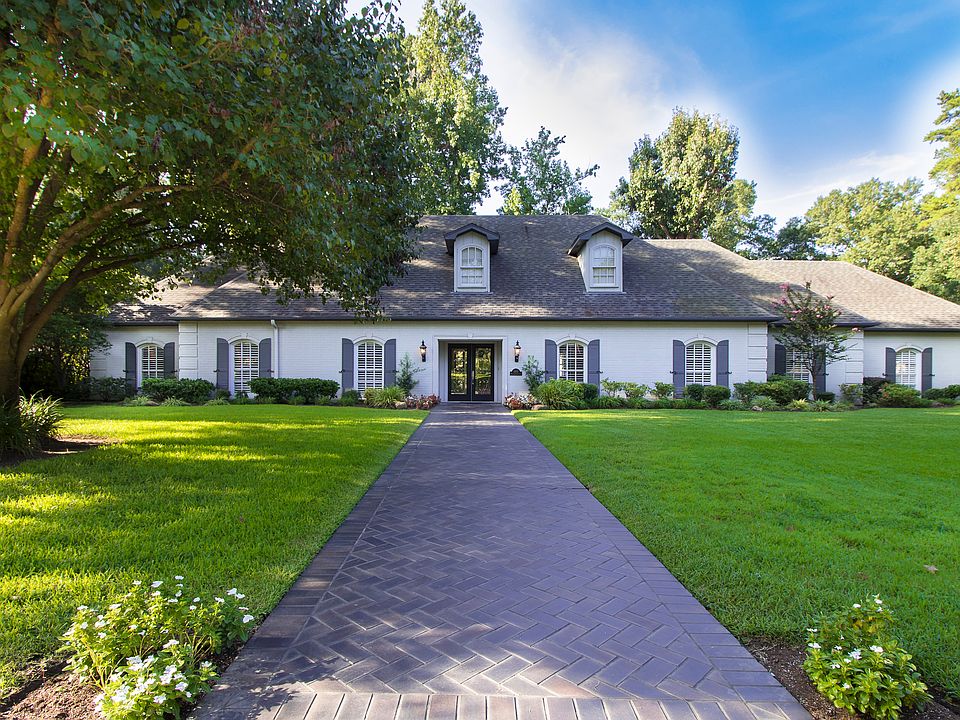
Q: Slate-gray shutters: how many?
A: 14